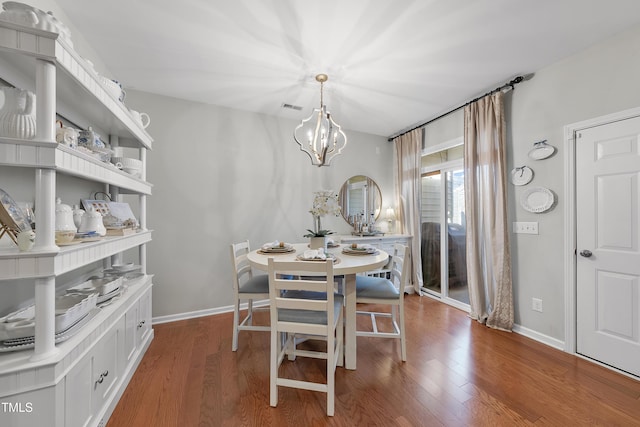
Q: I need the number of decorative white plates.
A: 3